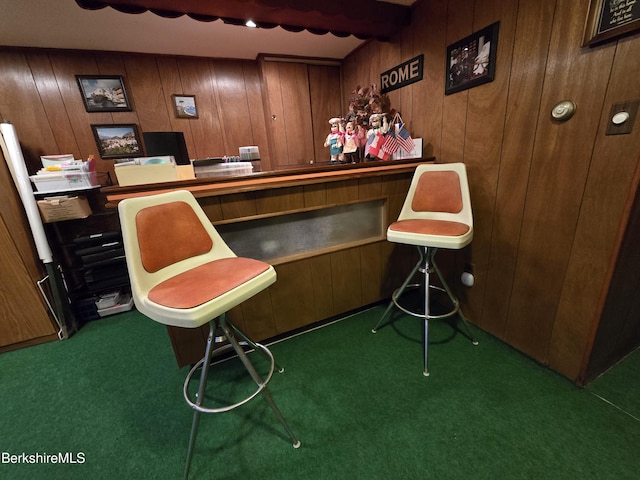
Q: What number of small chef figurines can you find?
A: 3